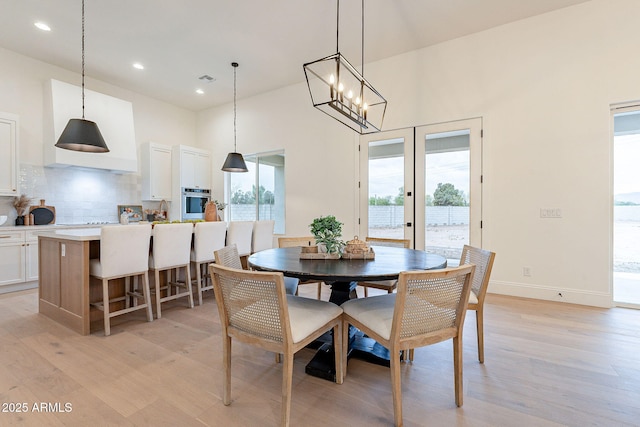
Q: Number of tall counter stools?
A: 5